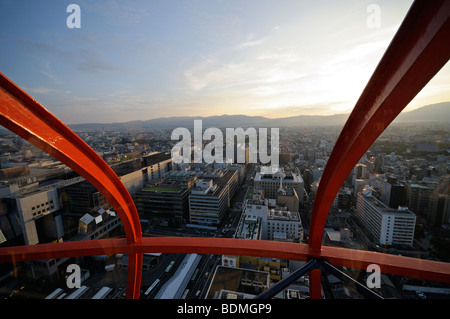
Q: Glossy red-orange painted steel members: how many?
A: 3